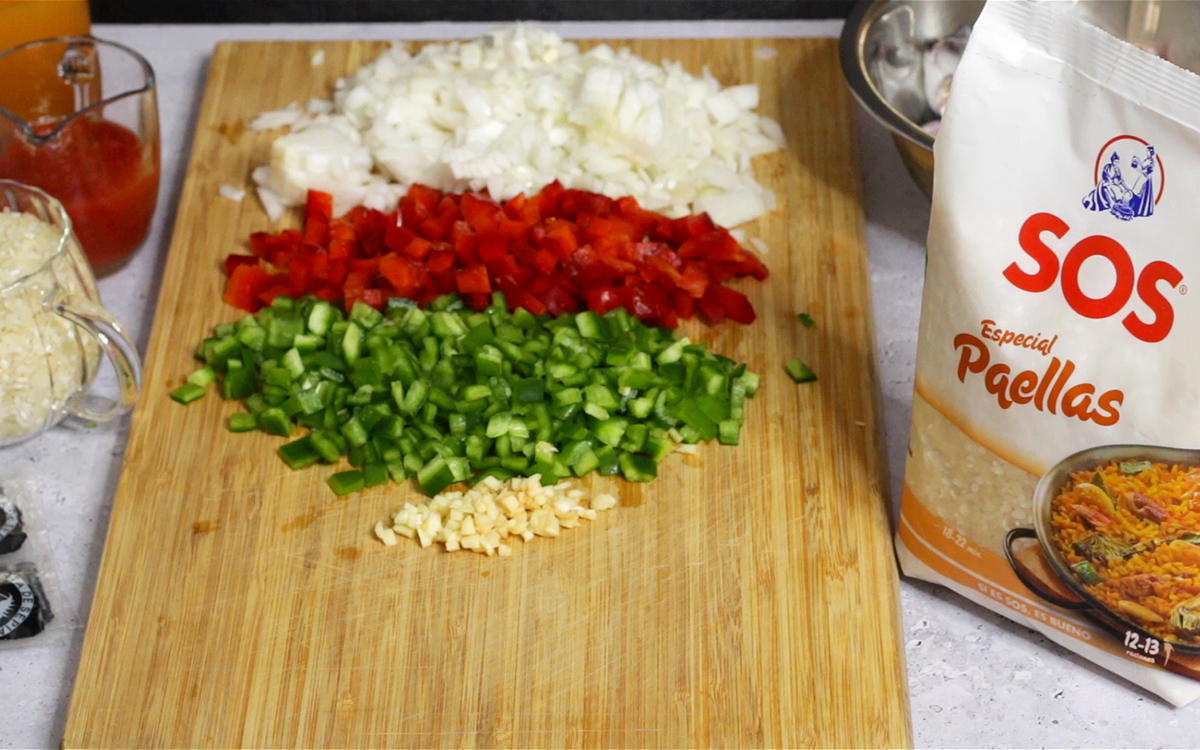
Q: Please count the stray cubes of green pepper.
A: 2